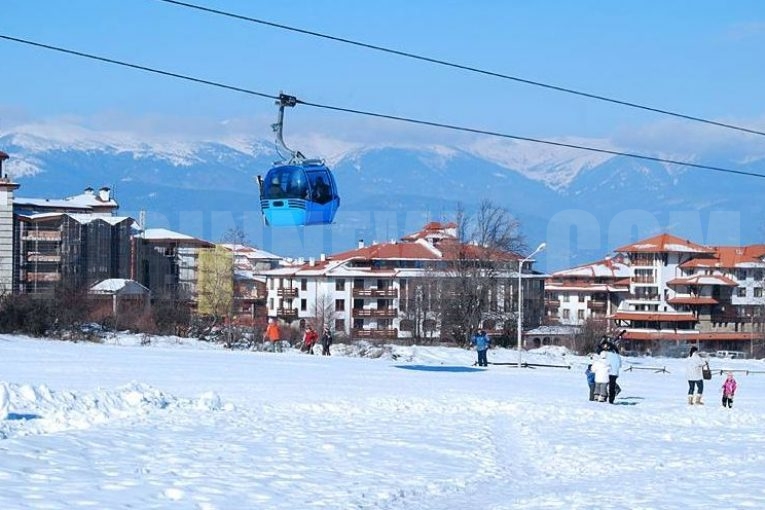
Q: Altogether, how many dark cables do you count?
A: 2